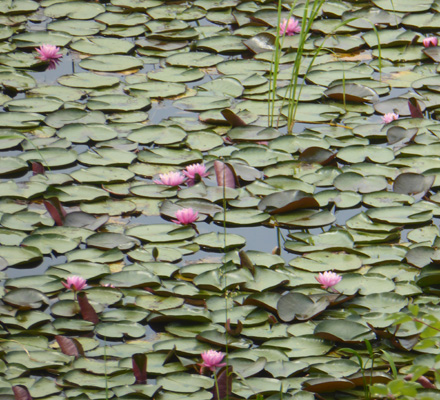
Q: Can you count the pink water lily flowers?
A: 10